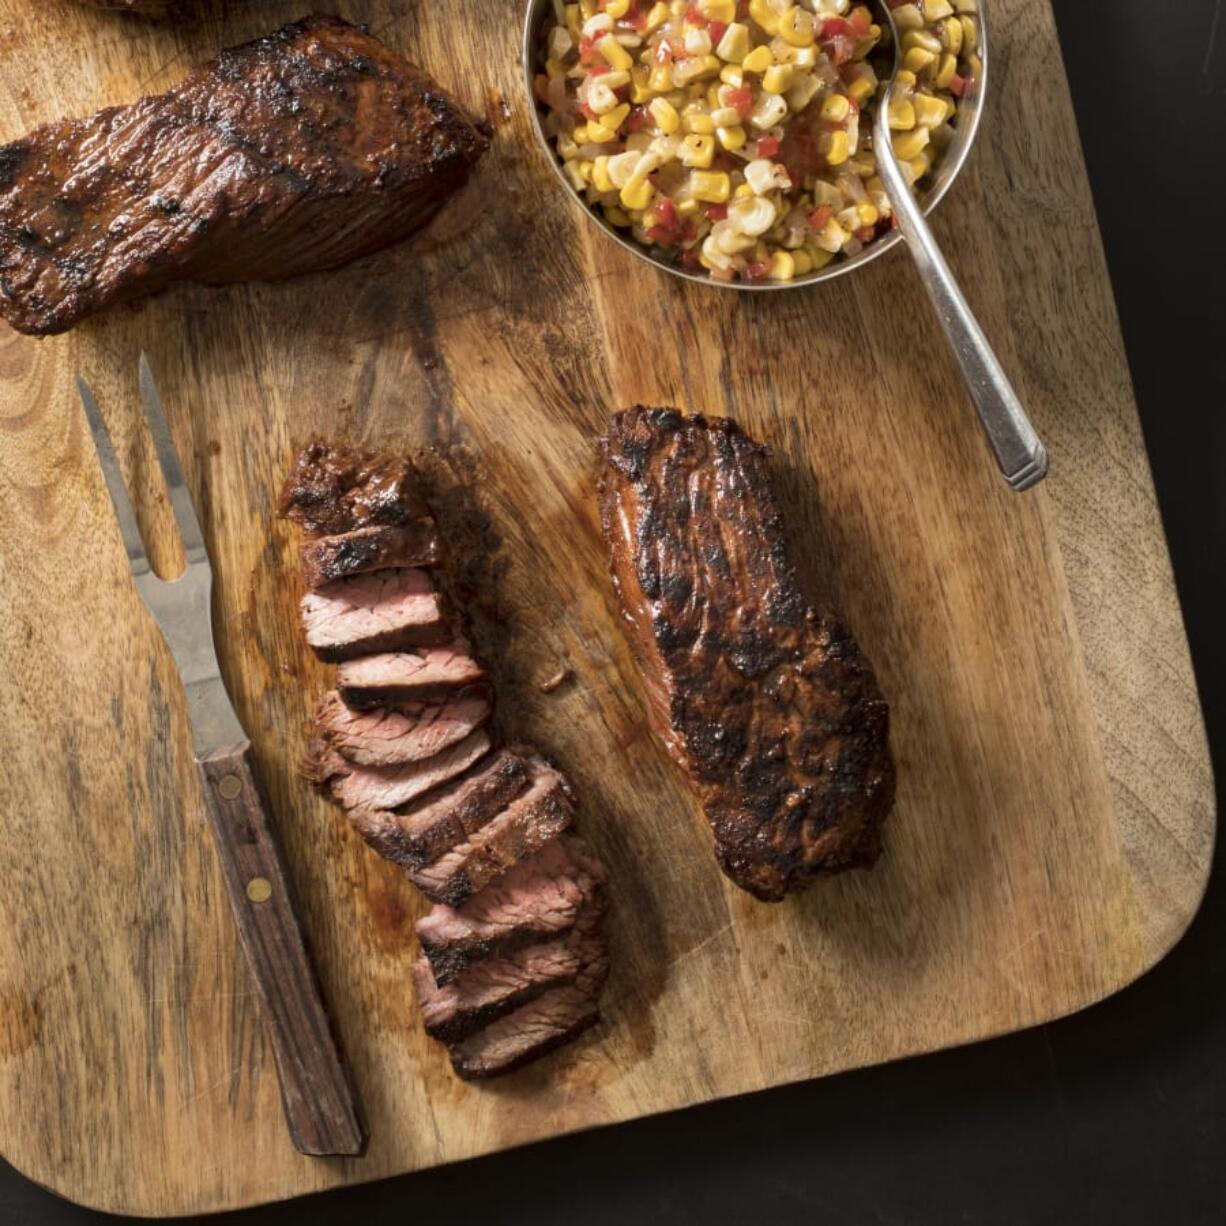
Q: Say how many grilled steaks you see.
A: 3